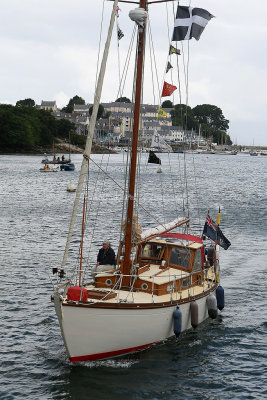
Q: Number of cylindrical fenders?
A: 4